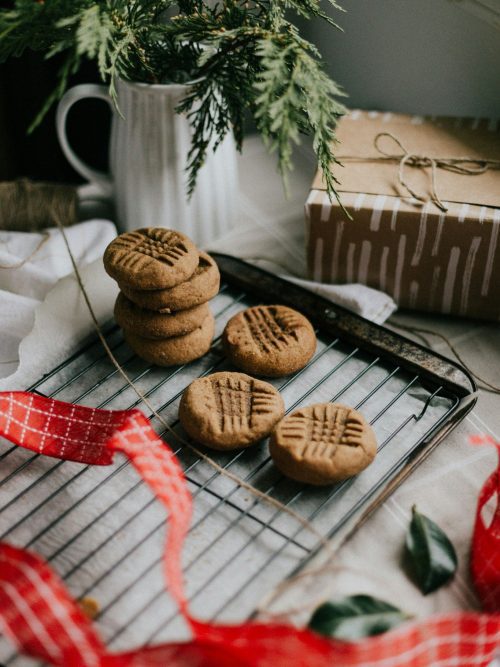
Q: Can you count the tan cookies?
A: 7